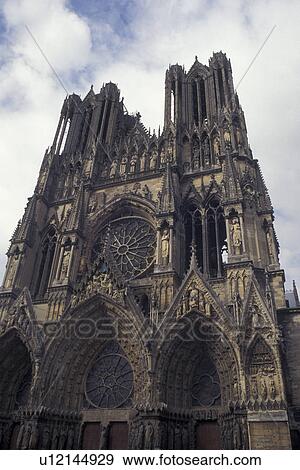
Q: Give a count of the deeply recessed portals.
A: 3